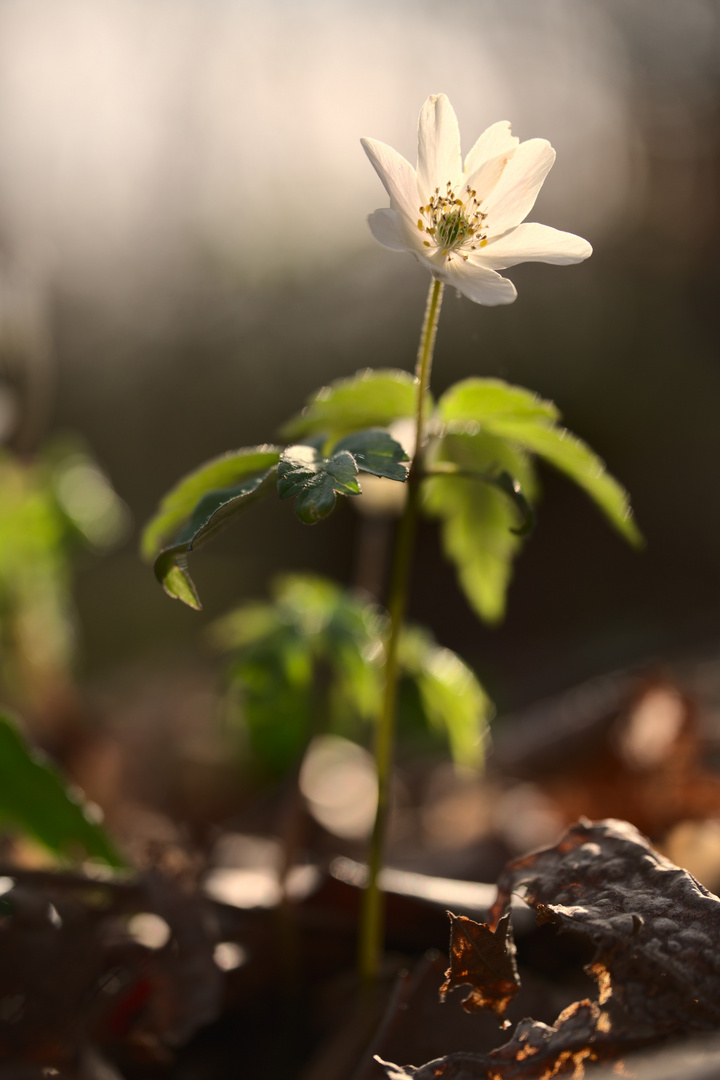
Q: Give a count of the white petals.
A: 7